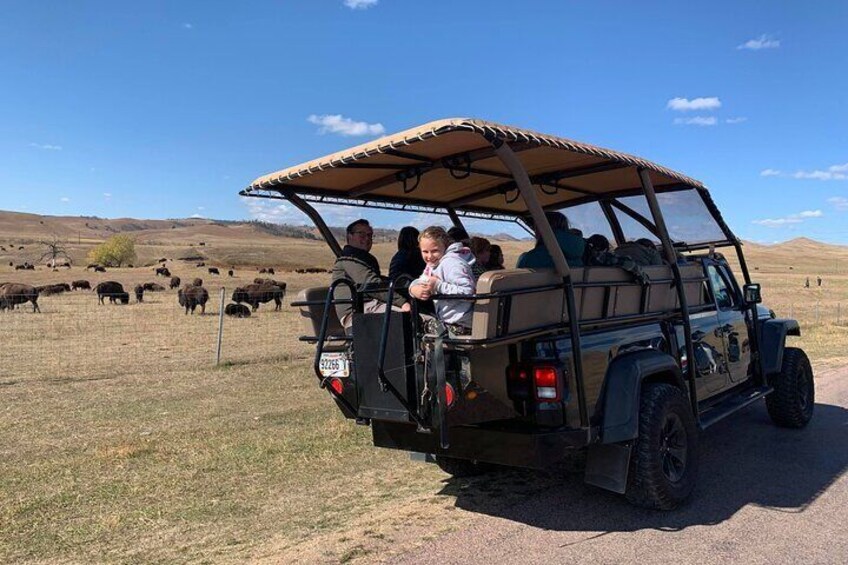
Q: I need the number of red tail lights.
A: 3